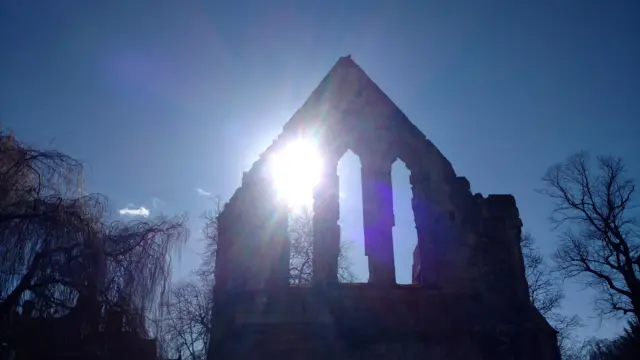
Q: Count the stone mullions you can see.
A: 2